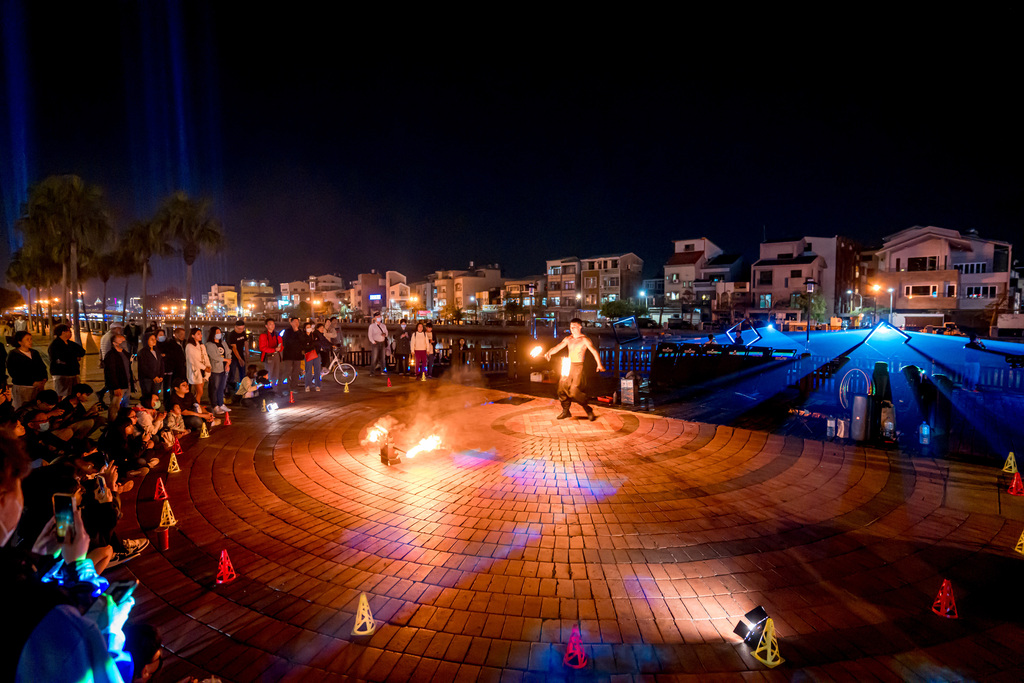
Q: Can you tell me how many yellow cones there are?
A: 10